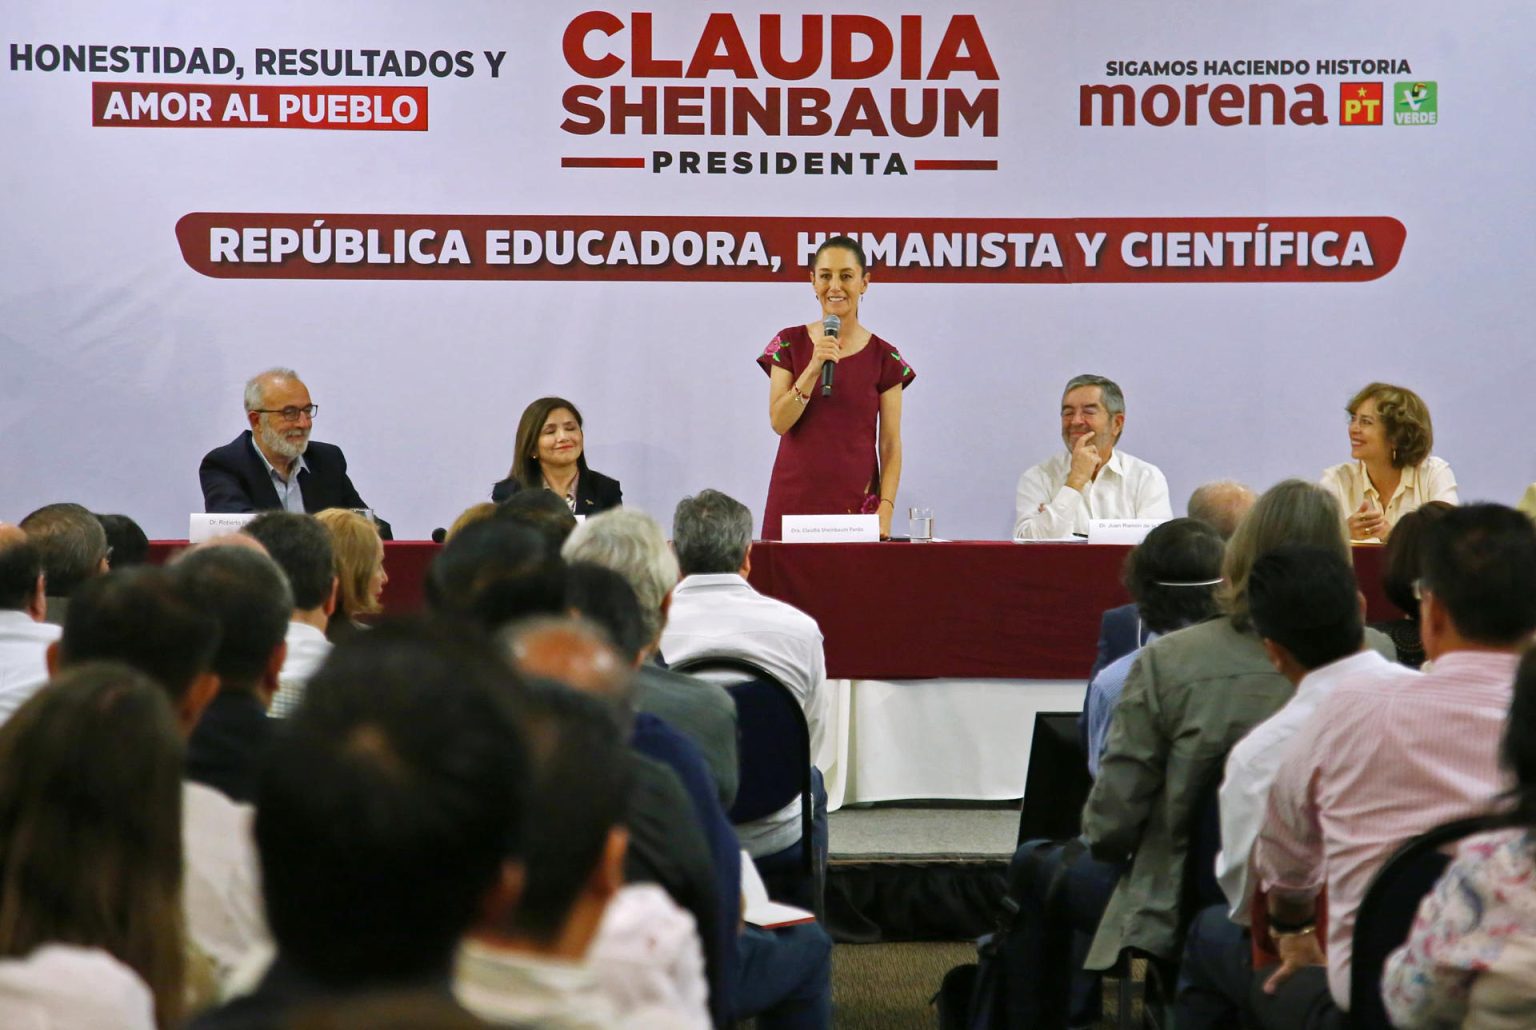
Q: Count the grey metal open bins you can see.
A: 0